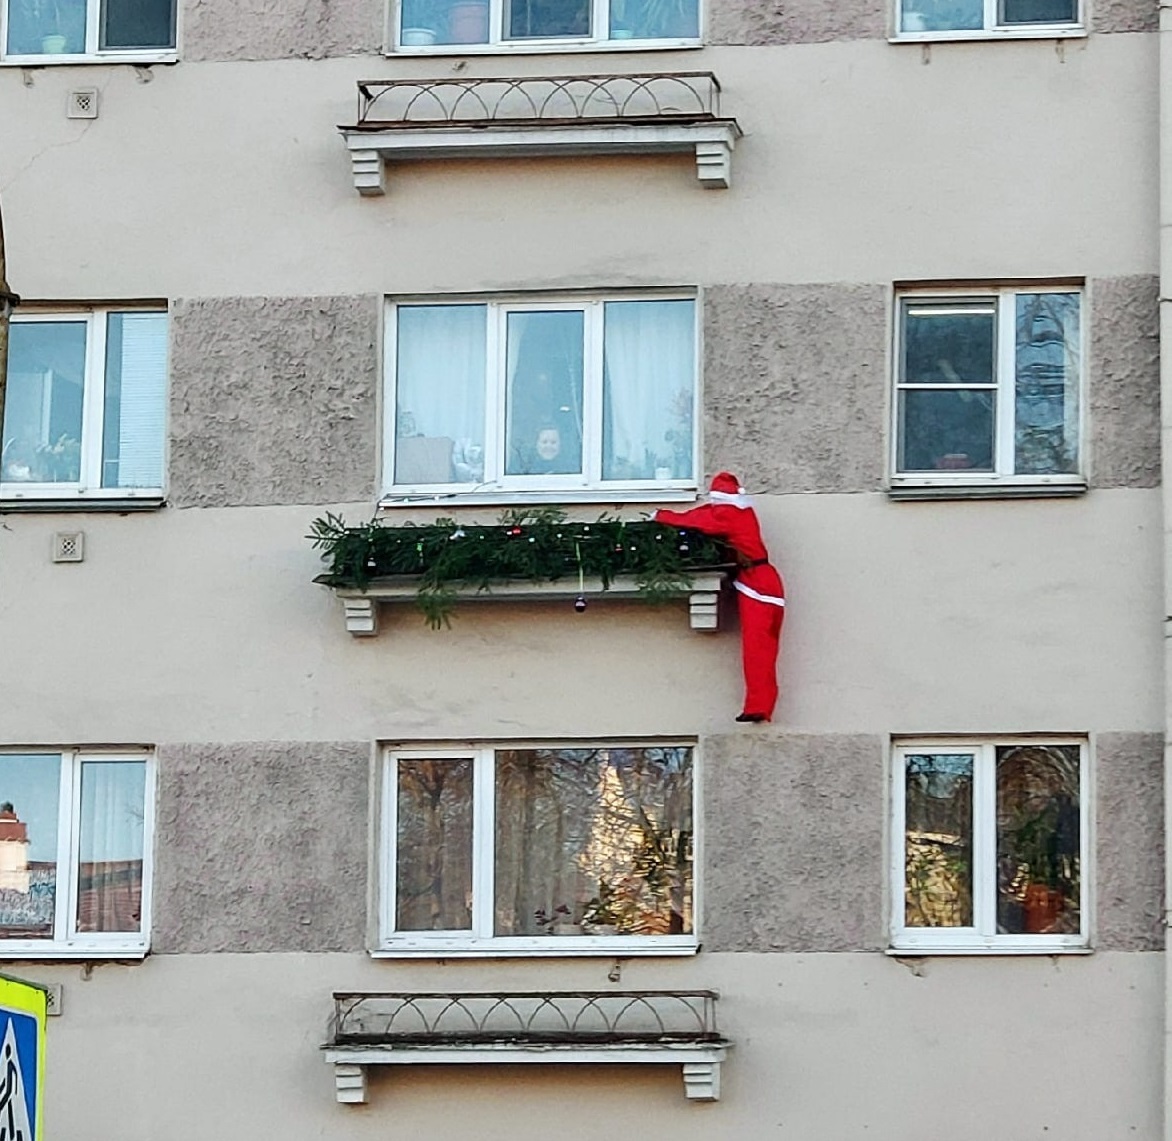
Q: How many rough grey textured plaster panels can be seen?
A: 9